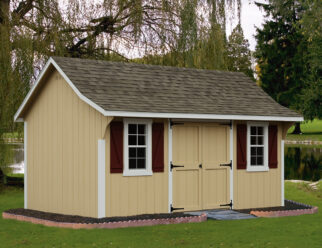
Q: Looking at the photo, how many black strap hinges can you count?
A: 6